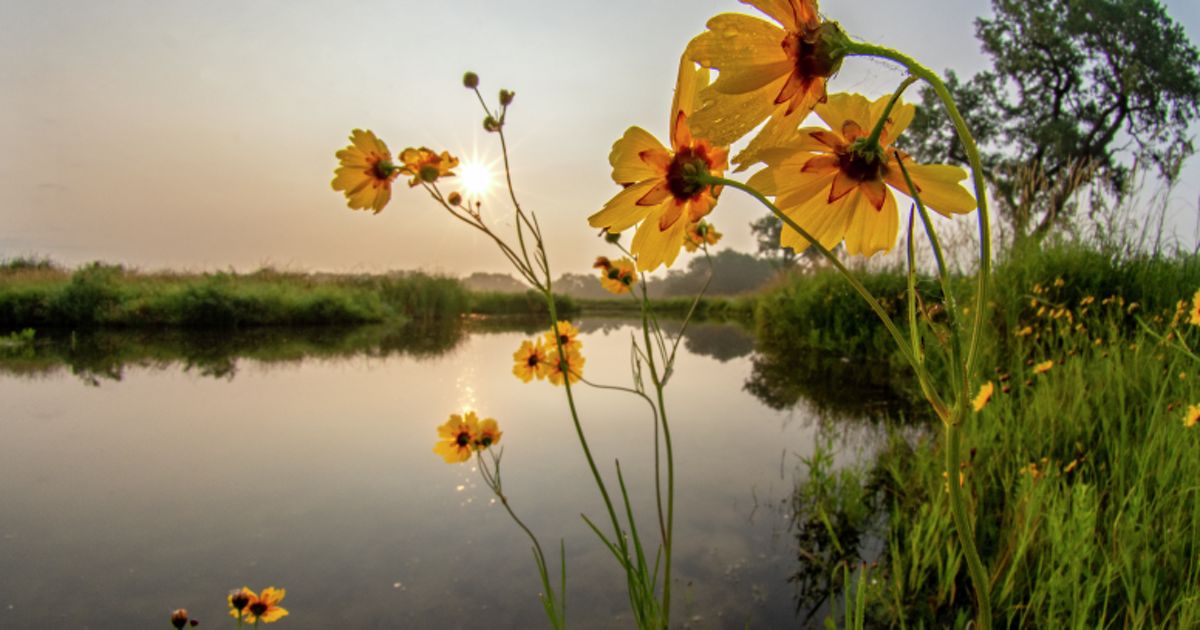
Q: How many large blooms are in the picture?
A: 3